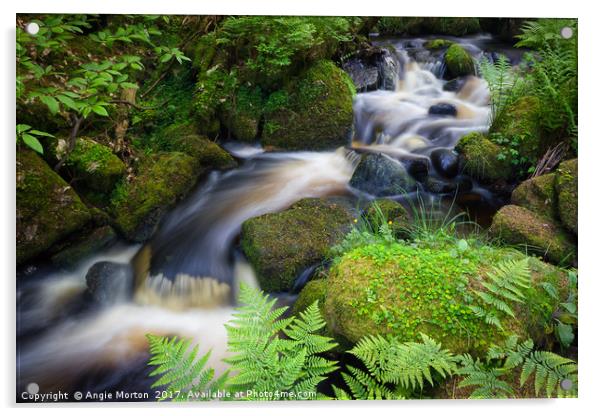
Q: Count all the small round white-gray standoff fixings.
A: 4